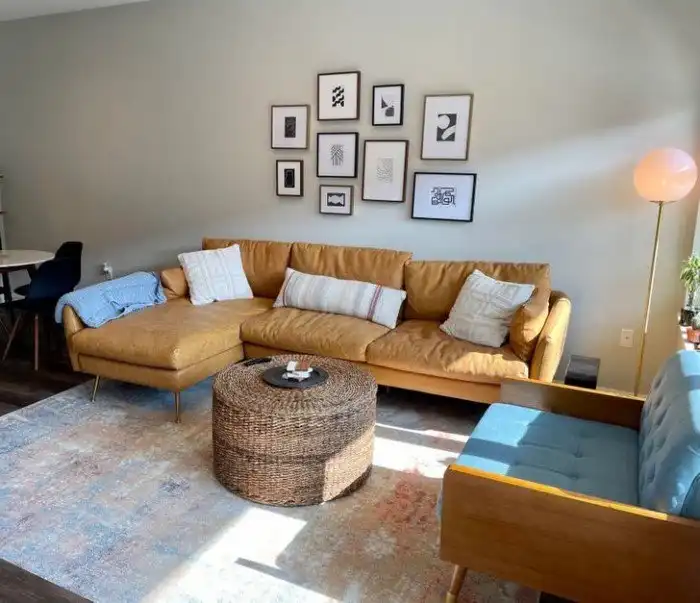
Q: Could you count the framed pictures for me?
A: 9